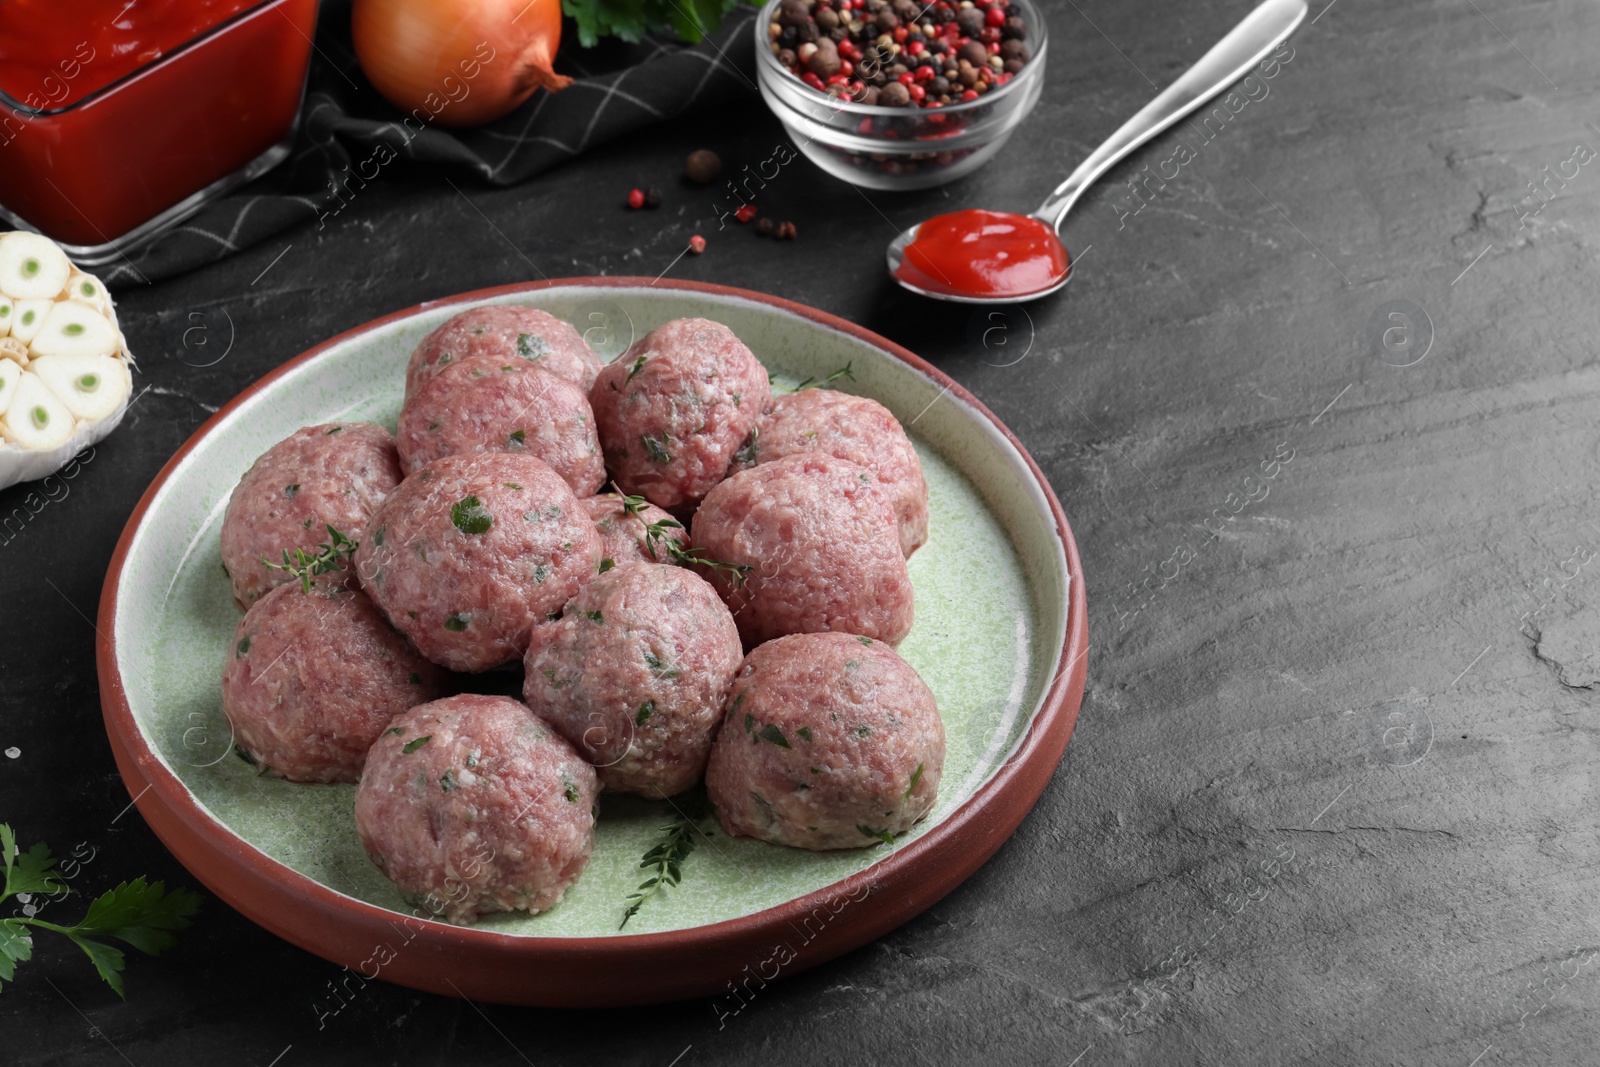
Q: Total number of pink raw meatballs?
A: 12